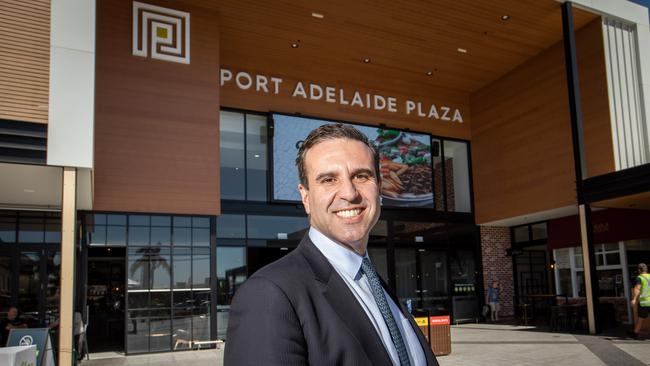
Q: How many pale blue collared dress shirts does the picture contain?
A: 1